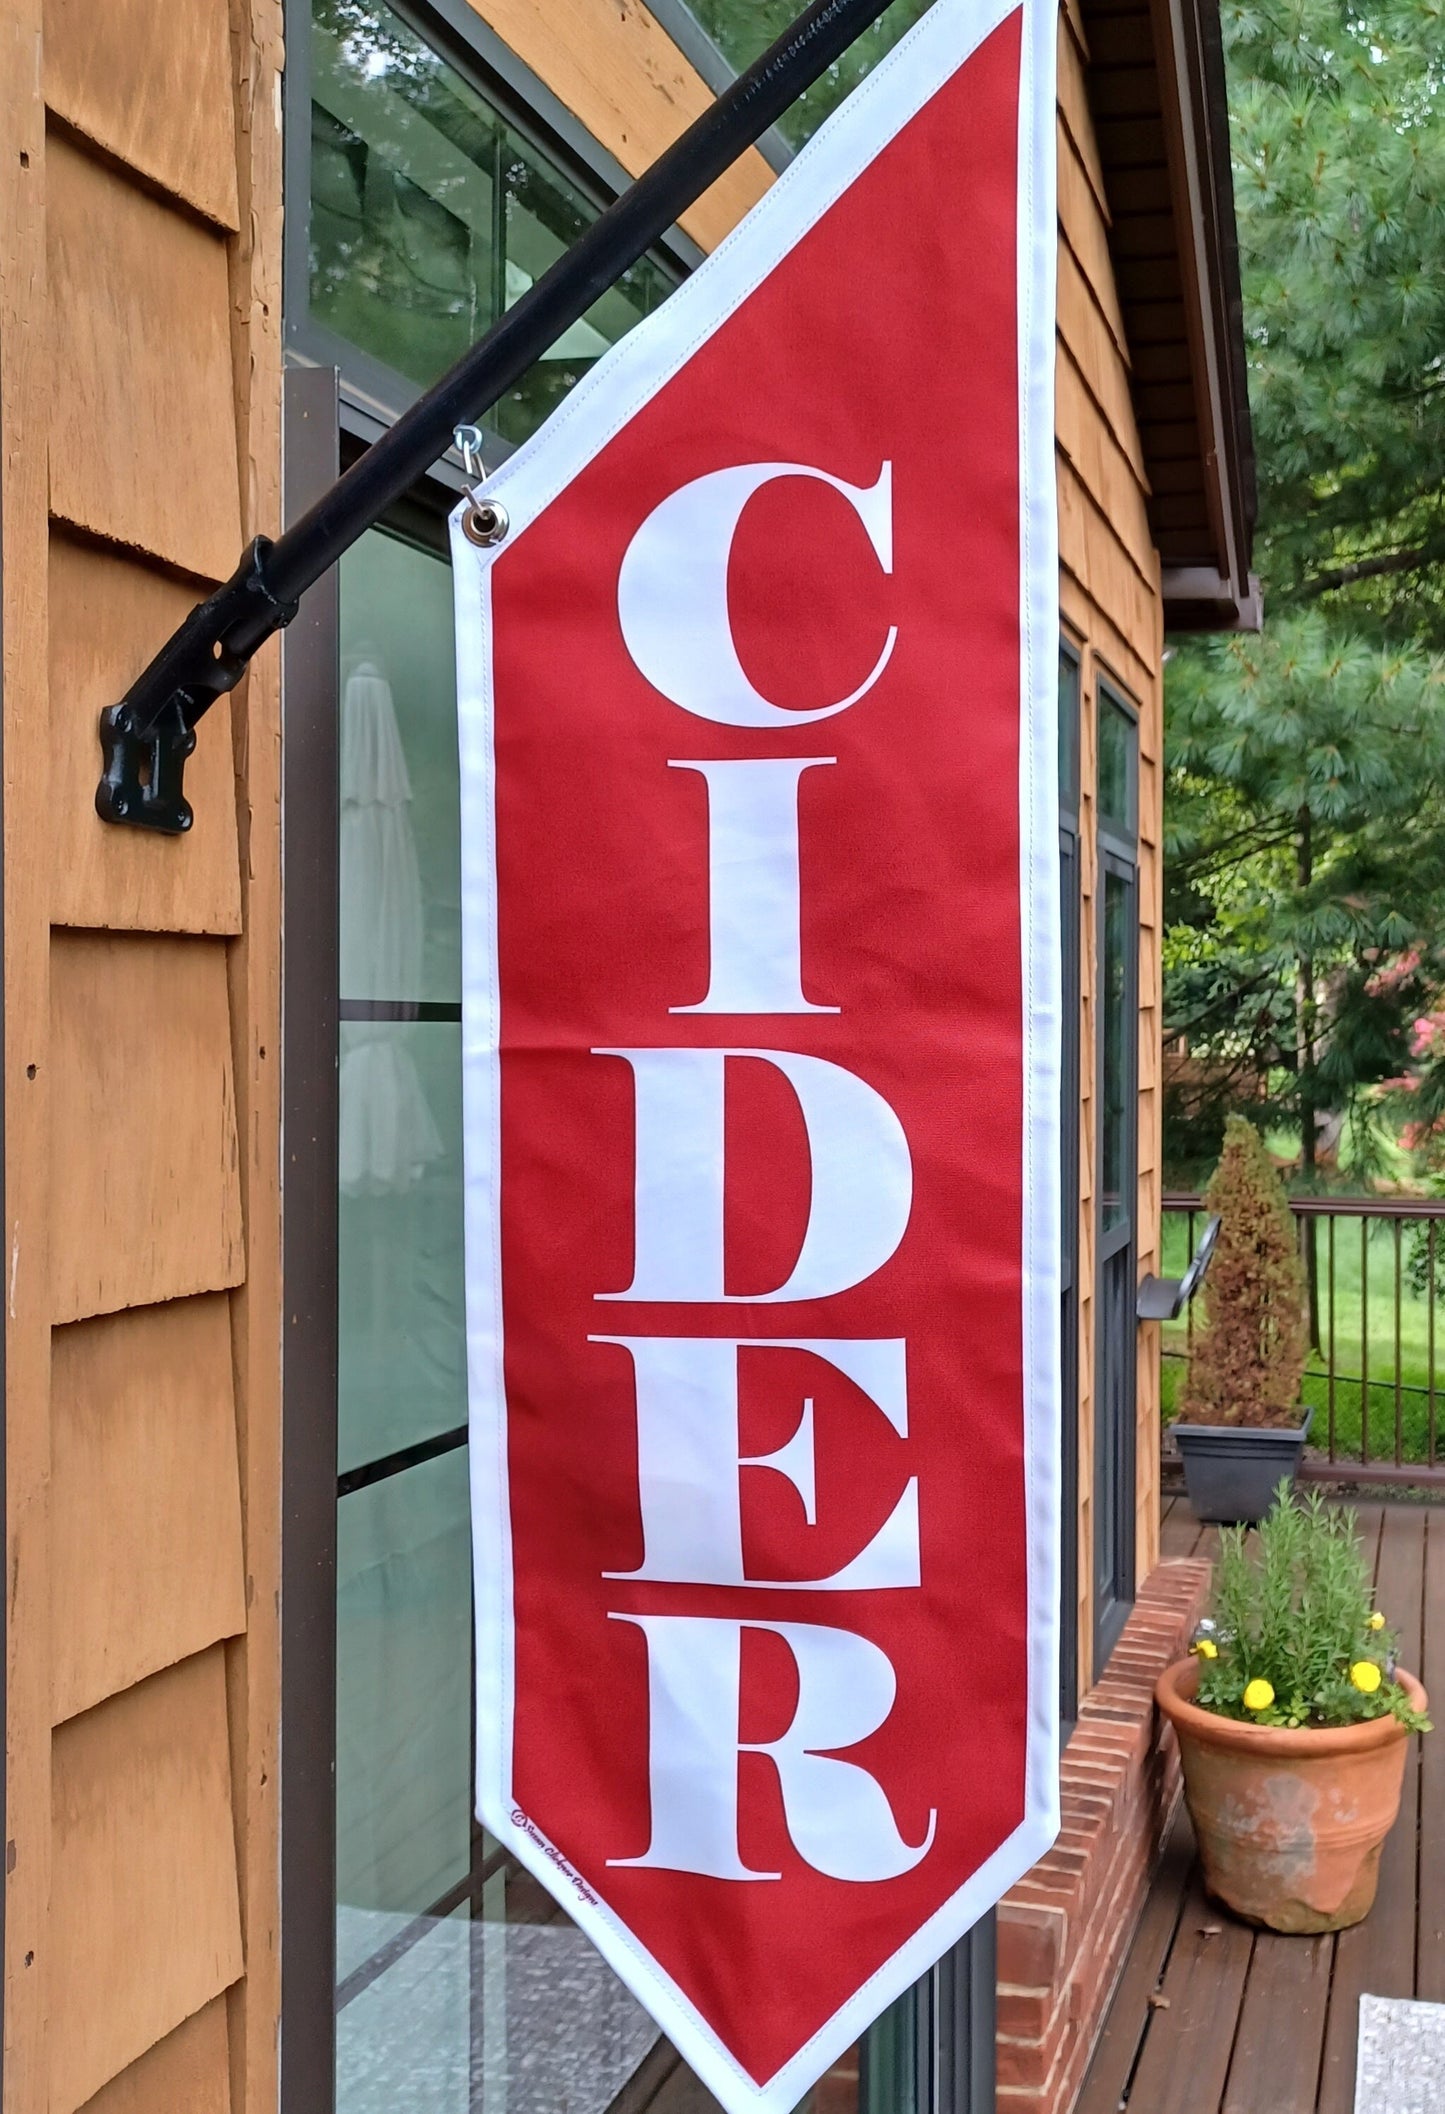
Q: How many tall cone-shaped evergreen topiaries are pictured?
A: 1